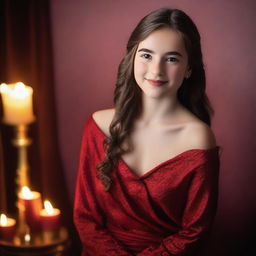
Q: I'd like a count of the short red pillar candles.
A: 3